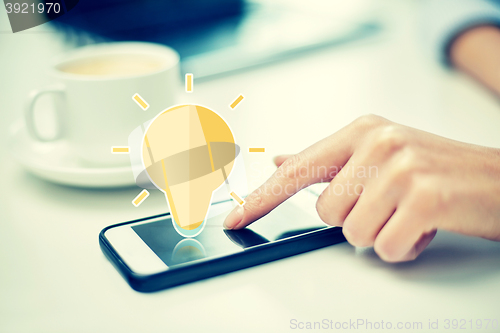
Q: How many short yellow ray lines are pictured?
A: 7